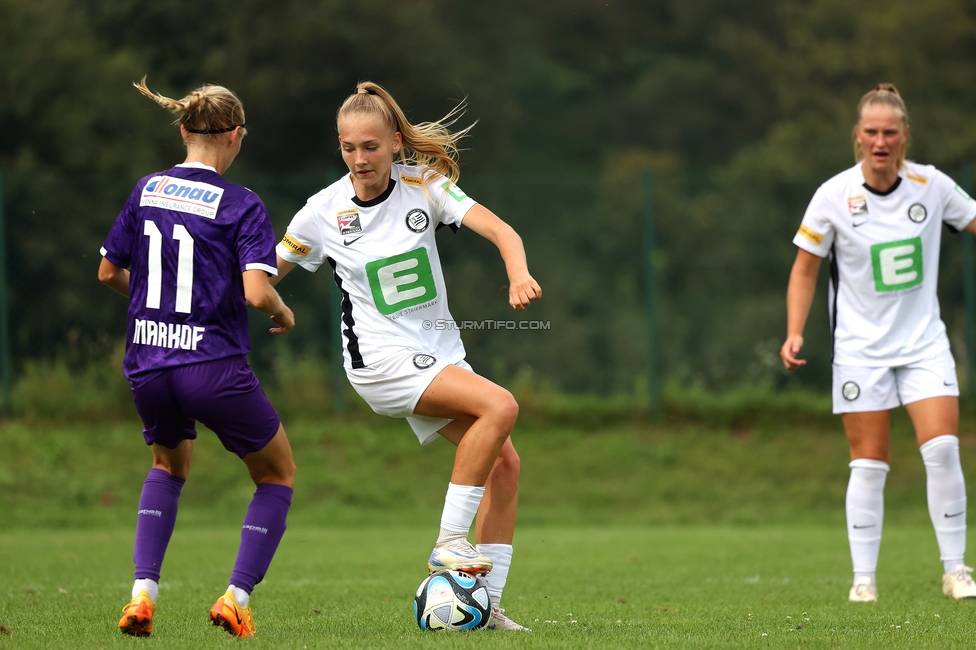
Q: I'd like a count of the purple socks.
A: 2